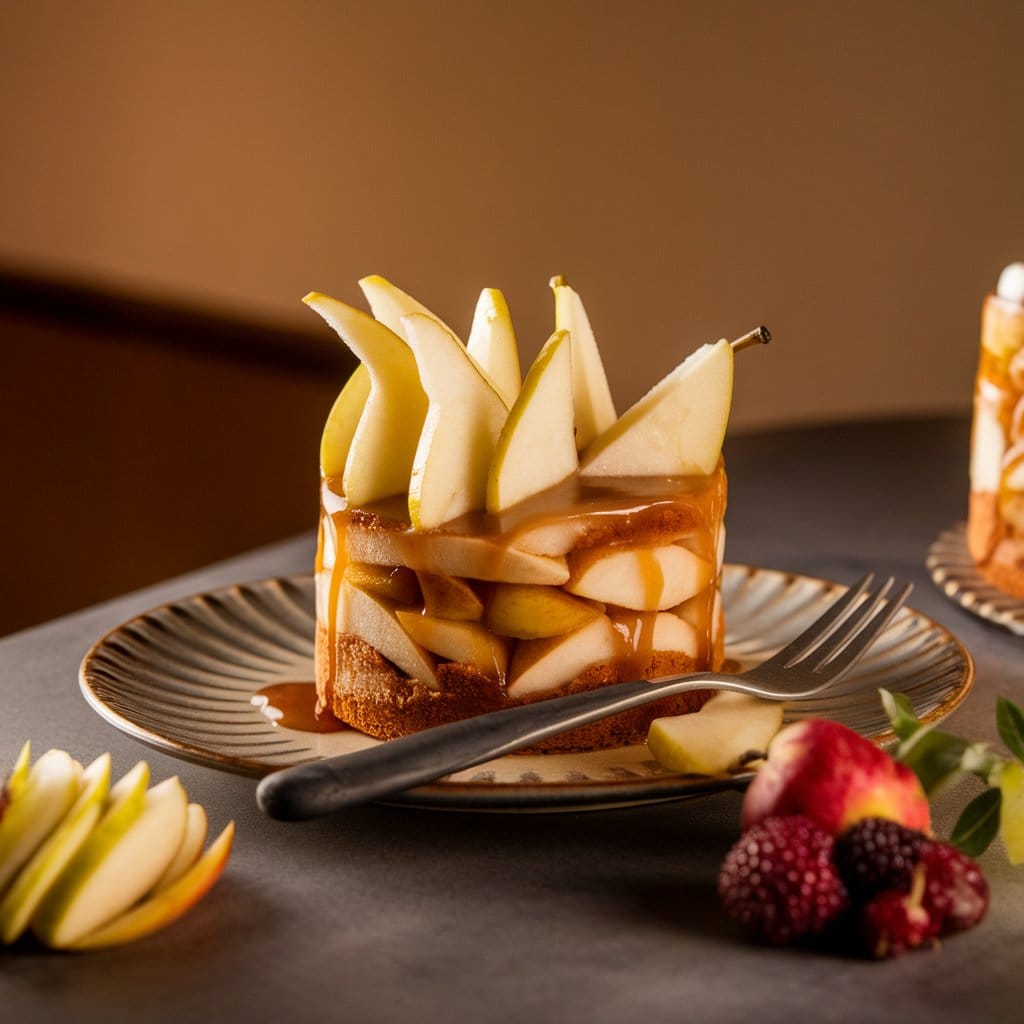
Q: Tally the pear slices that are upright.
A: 8